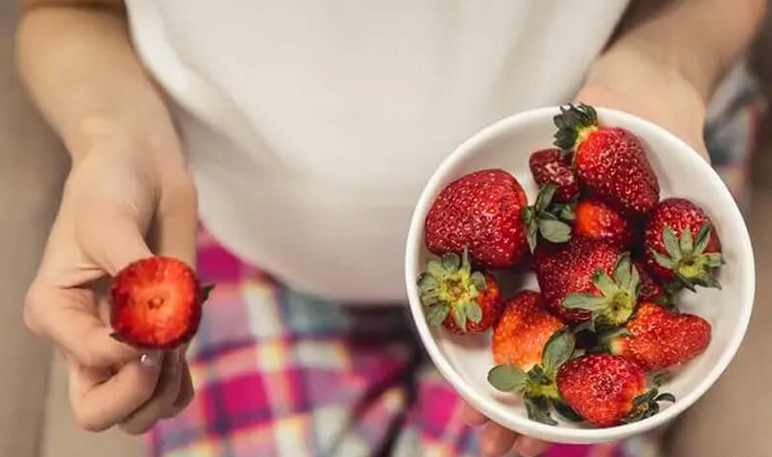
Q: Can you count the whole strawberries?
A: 11